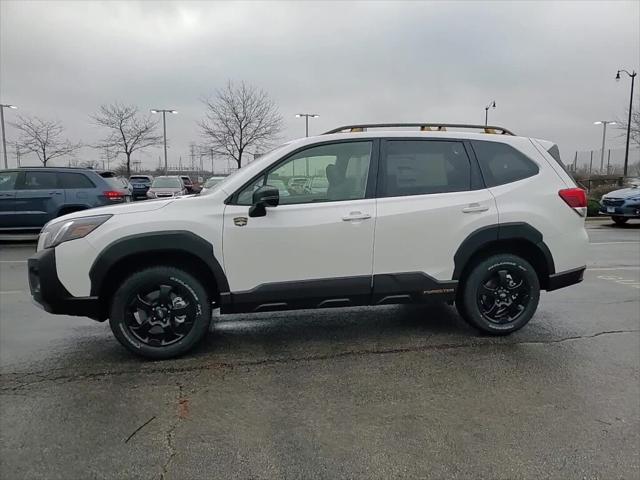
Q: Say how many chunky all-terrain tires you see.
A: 2